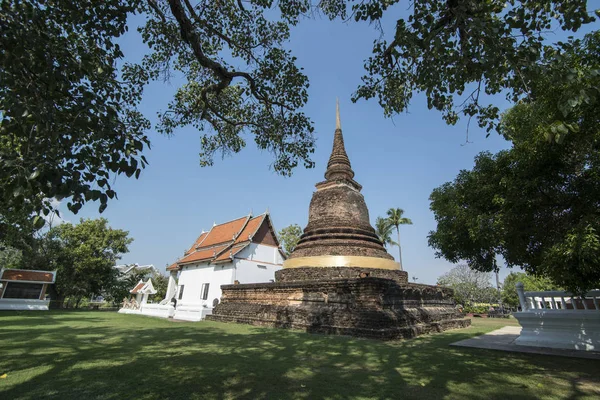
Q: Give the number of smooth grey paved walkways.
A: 1